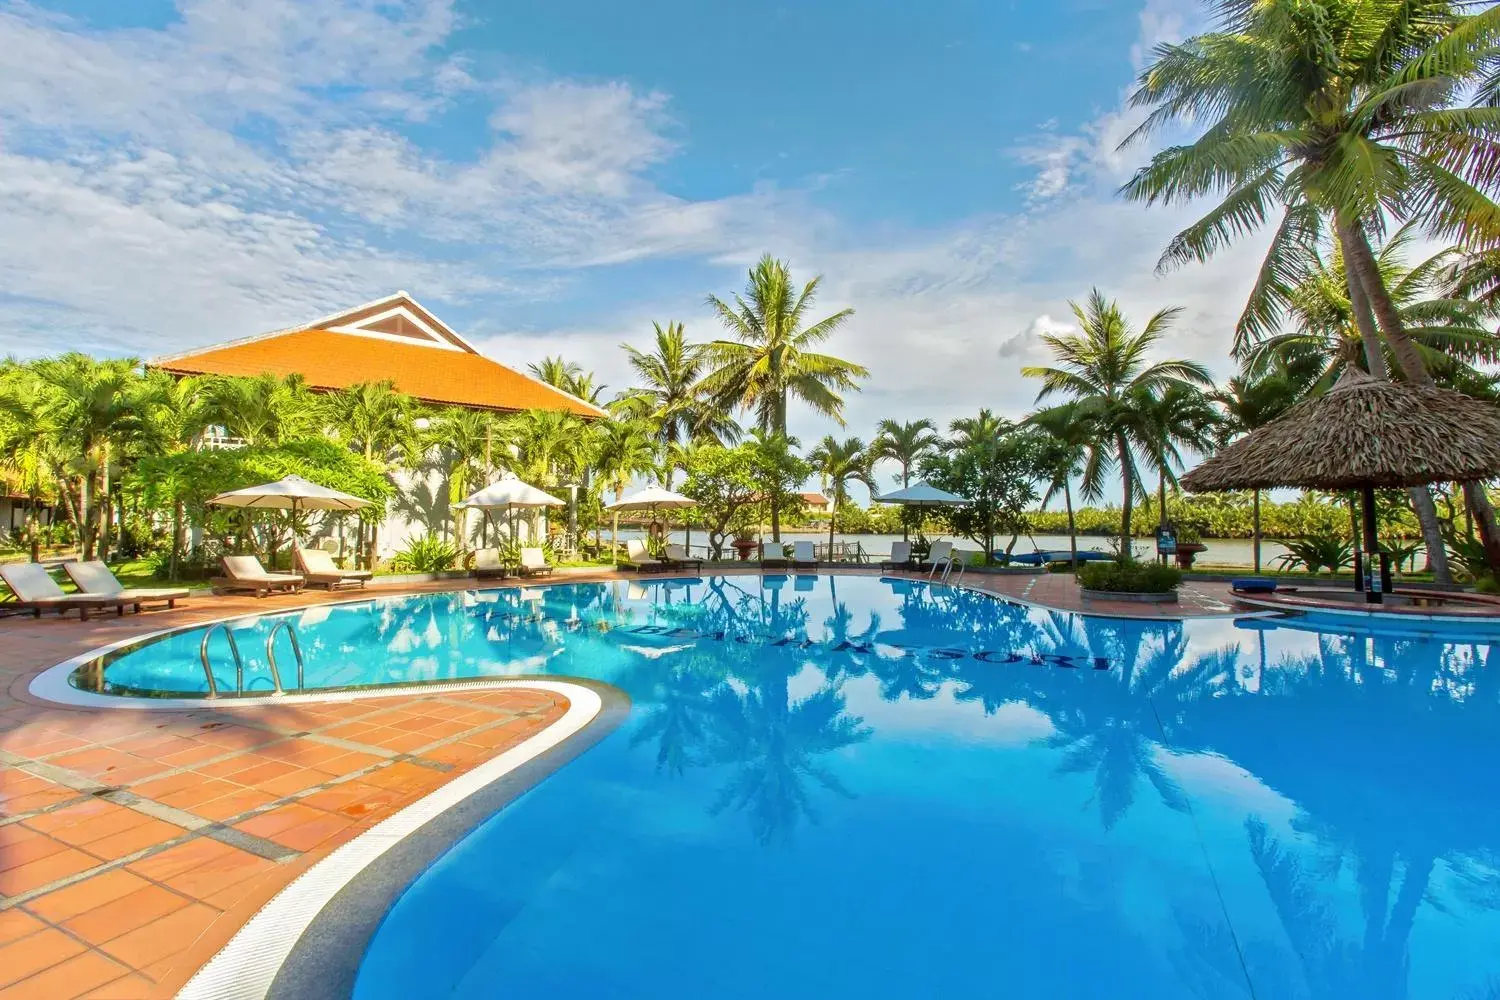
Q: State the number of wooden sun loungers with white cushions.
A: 12